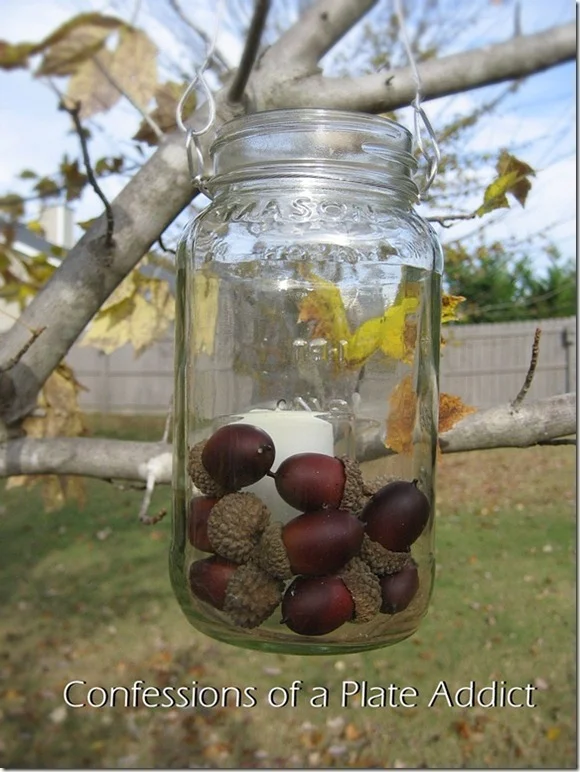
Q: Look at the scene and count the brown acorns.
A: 8